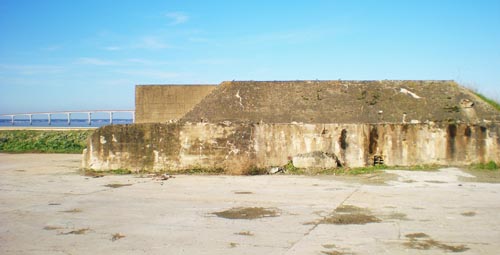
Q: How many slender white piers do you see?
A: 7